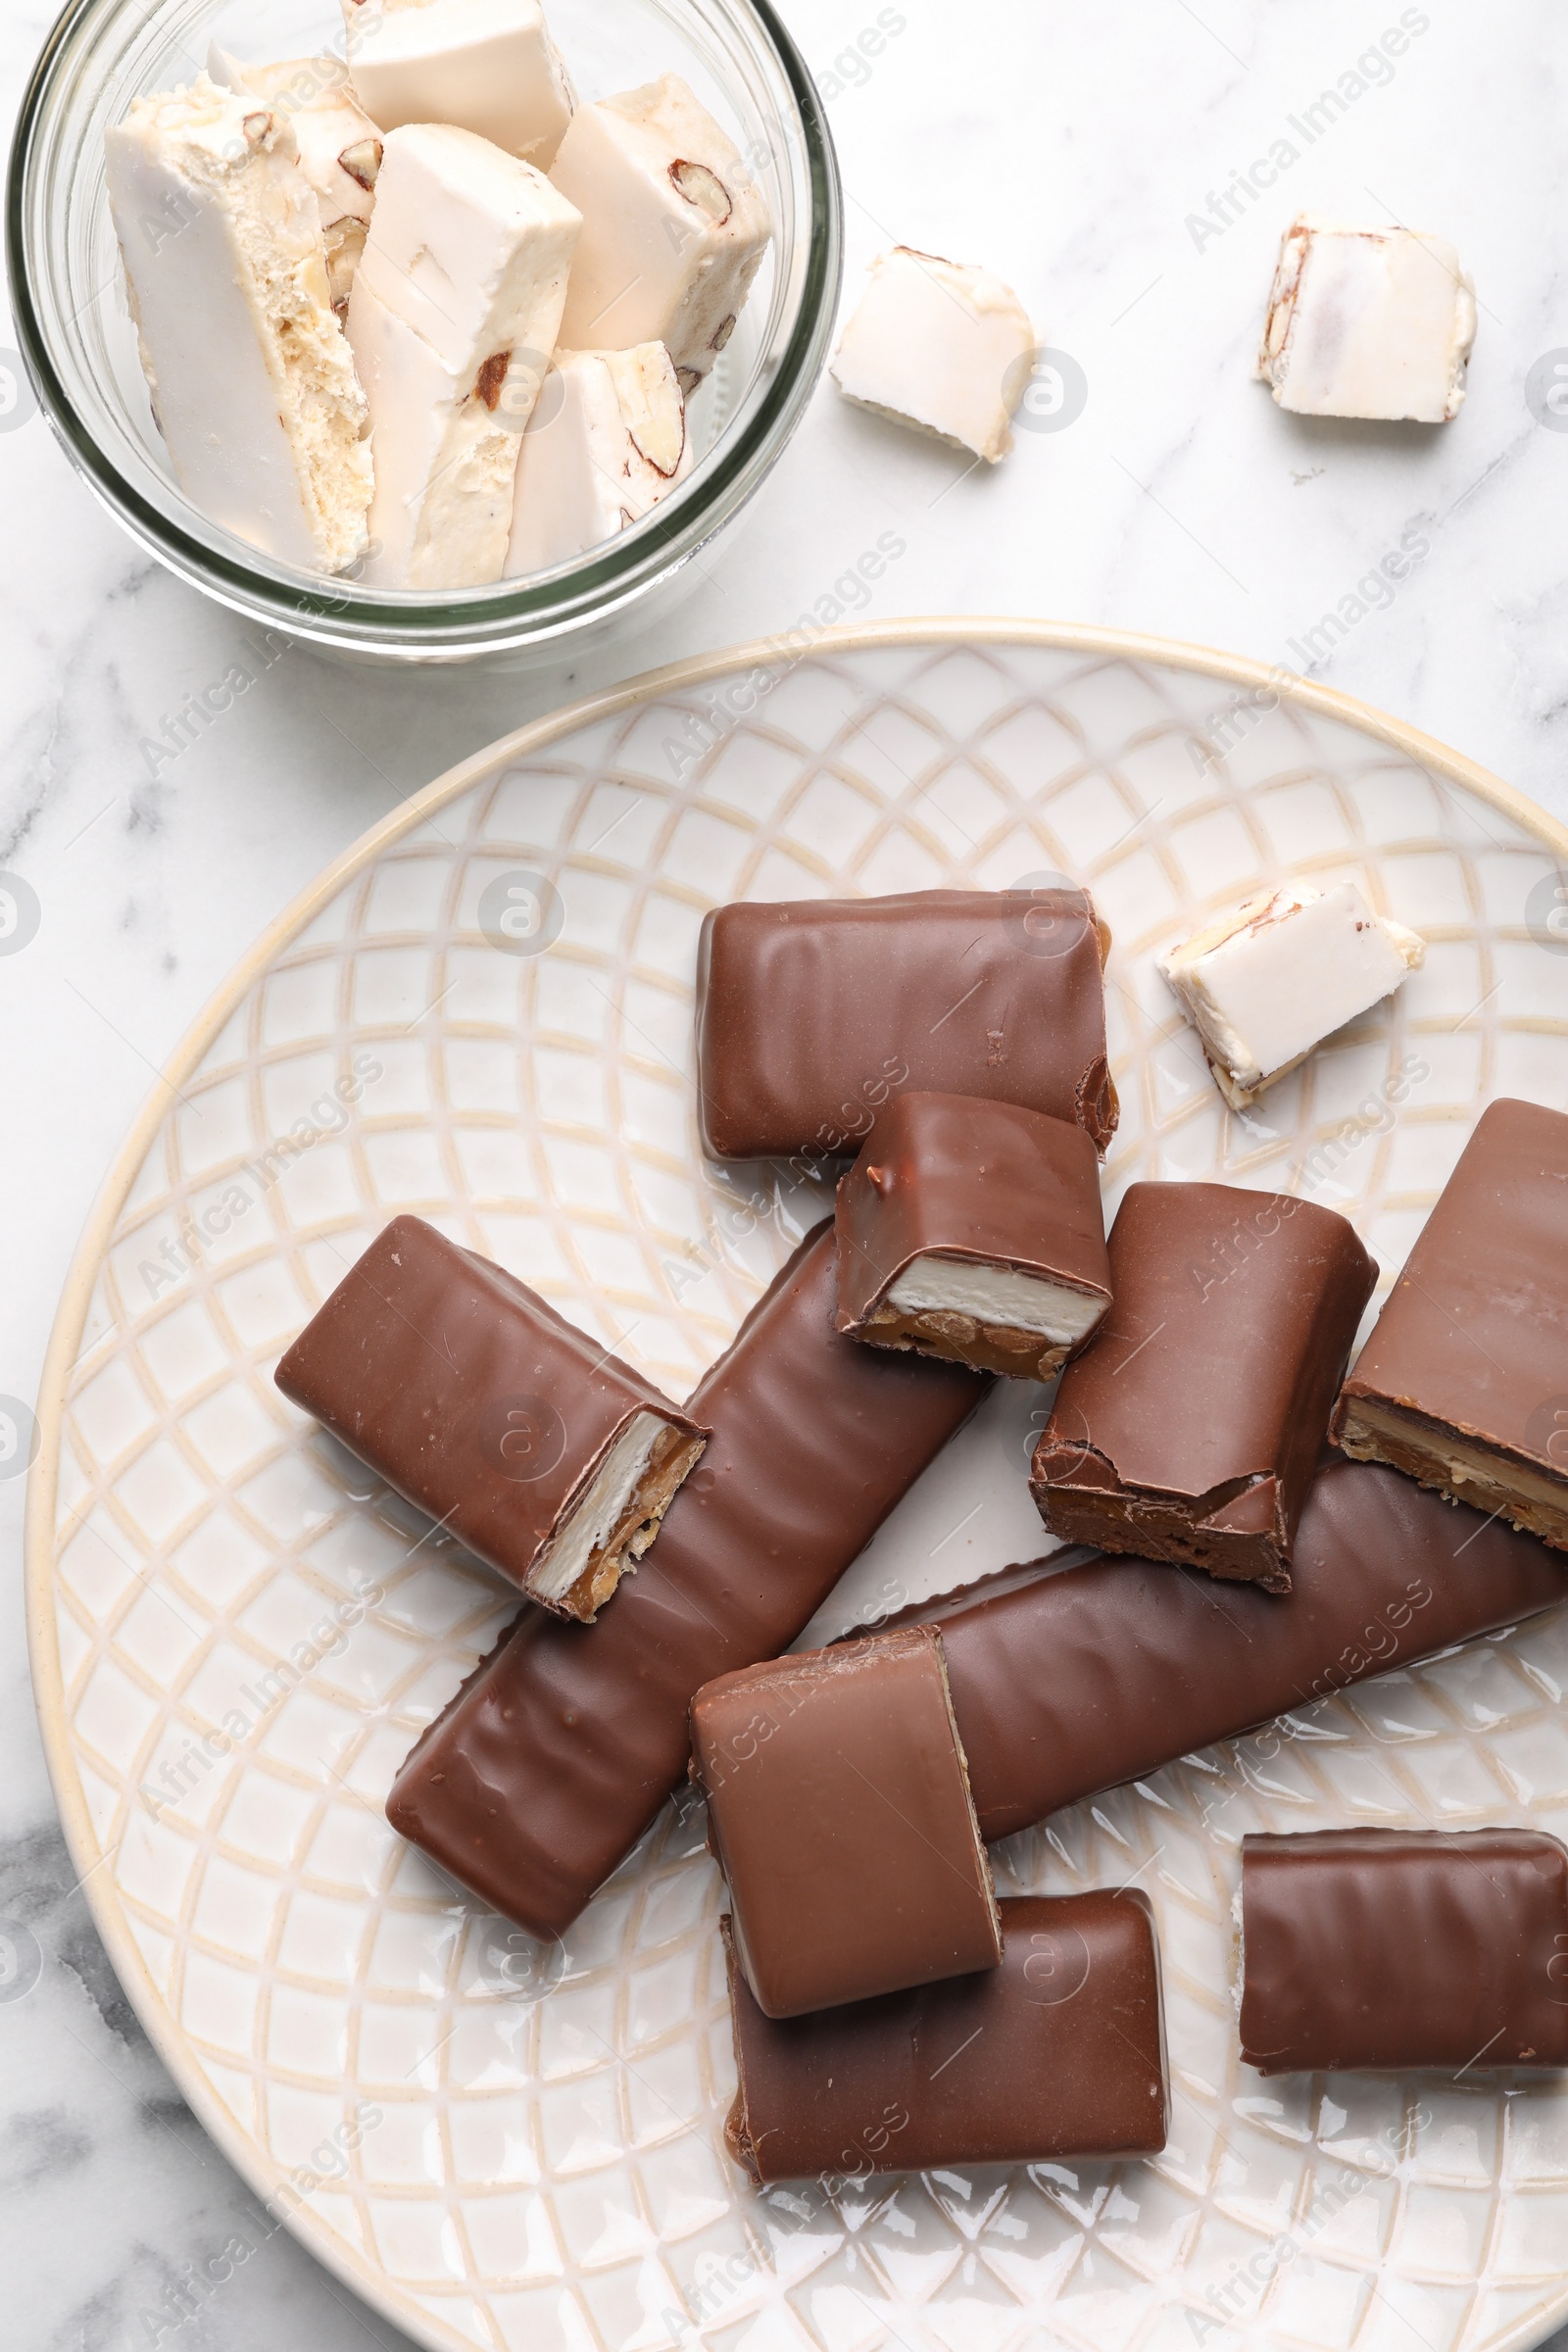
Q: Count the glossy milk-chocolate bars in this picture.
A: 10